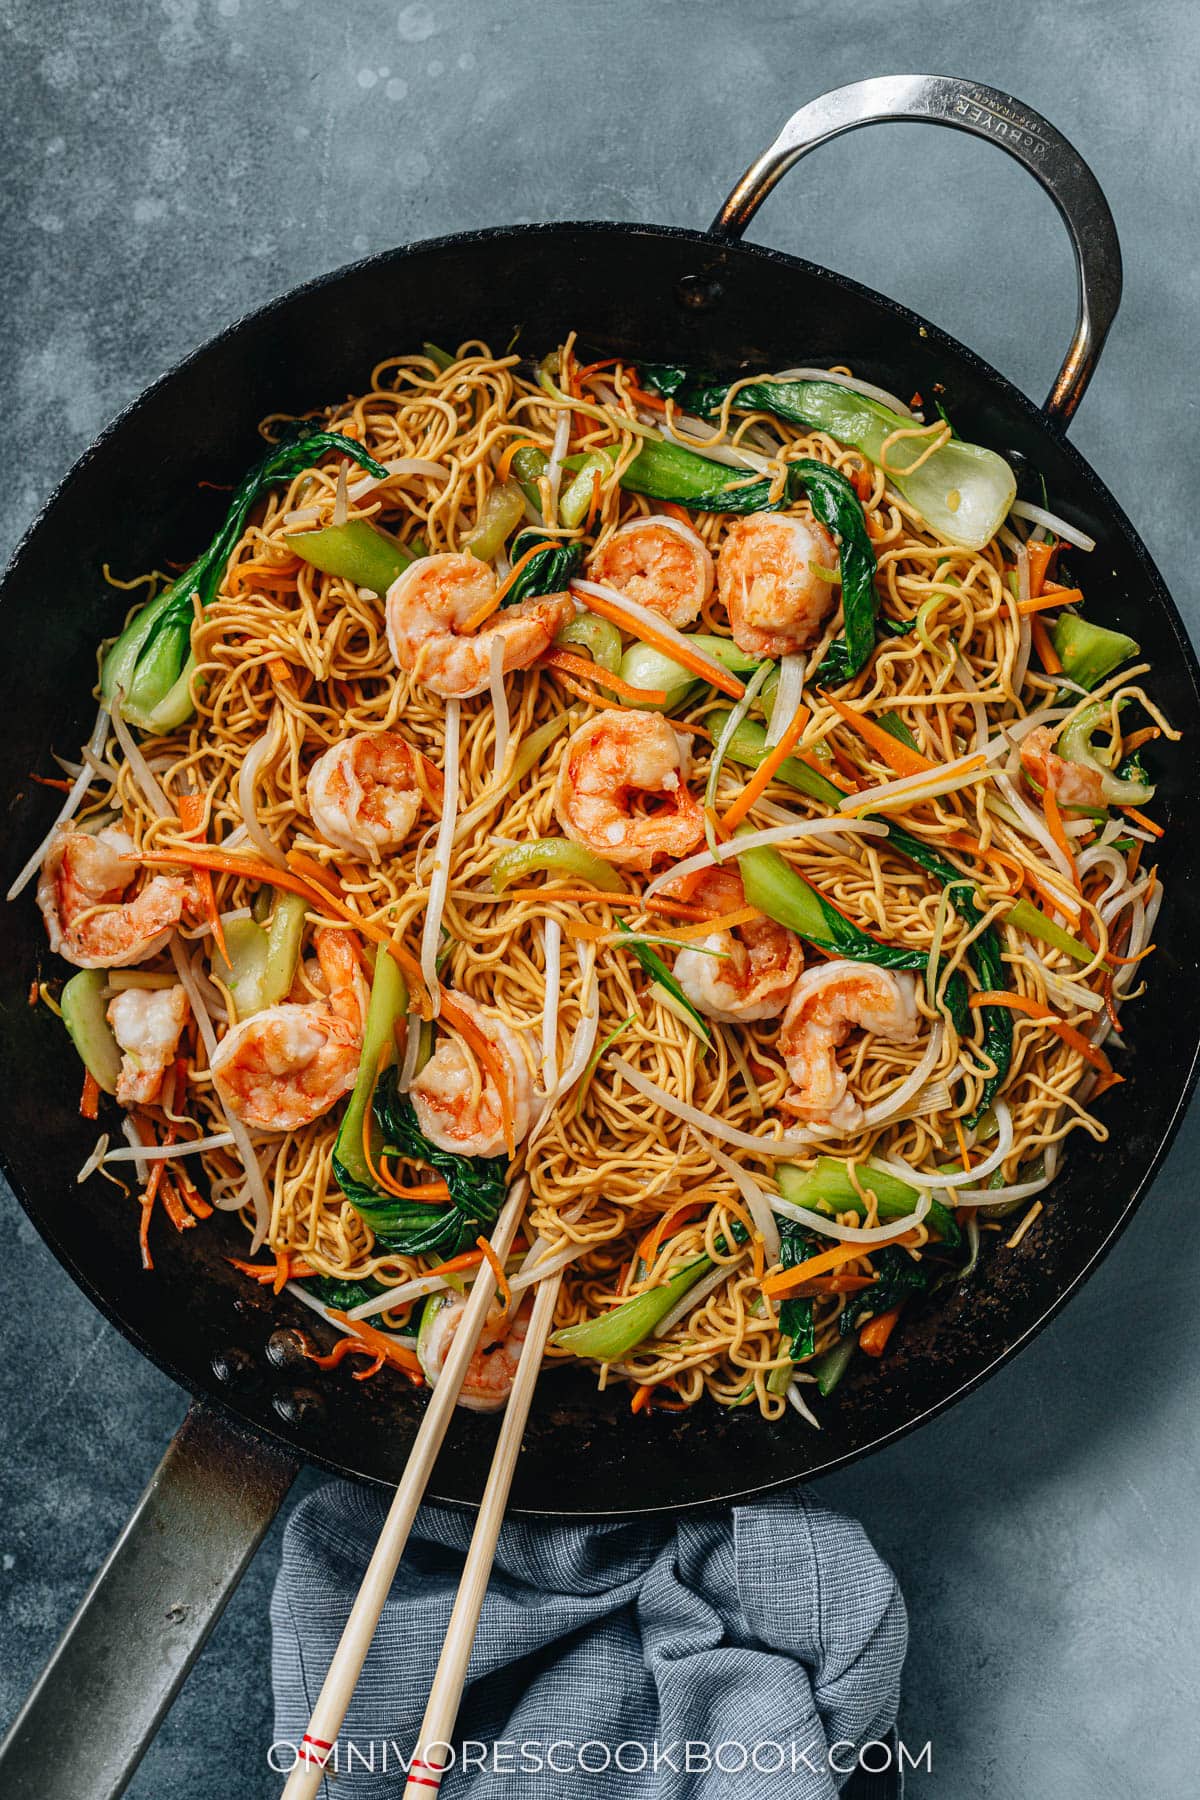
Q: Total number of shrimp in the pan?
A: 13